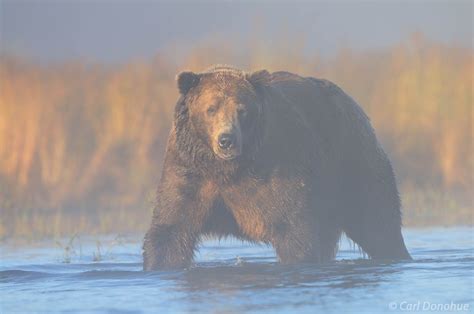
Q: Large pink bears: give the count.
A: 0